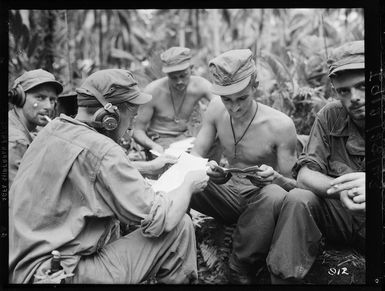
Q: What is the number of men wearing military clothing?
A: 5